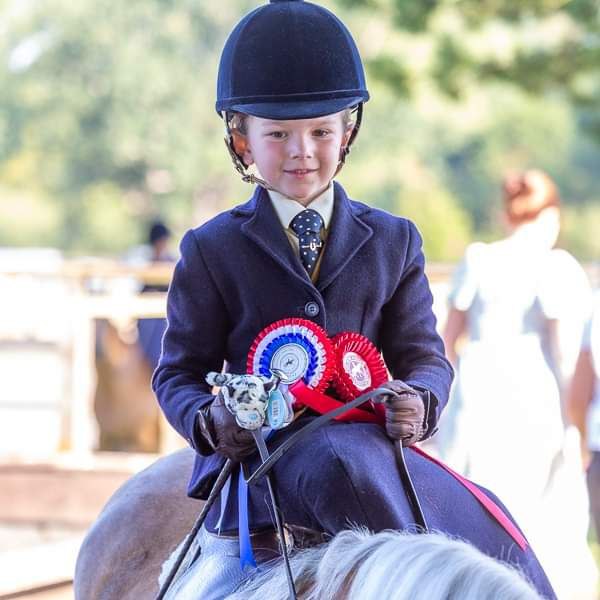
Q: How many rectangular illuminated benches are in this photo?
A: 0